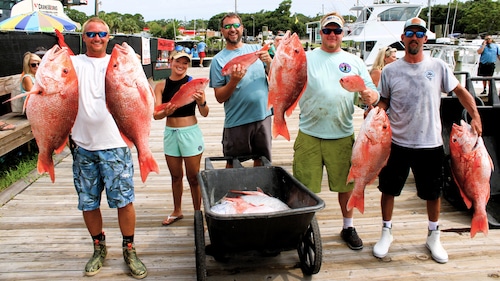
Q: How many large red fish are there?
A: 5